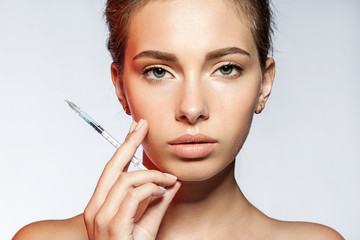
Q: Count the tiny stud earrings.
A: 2